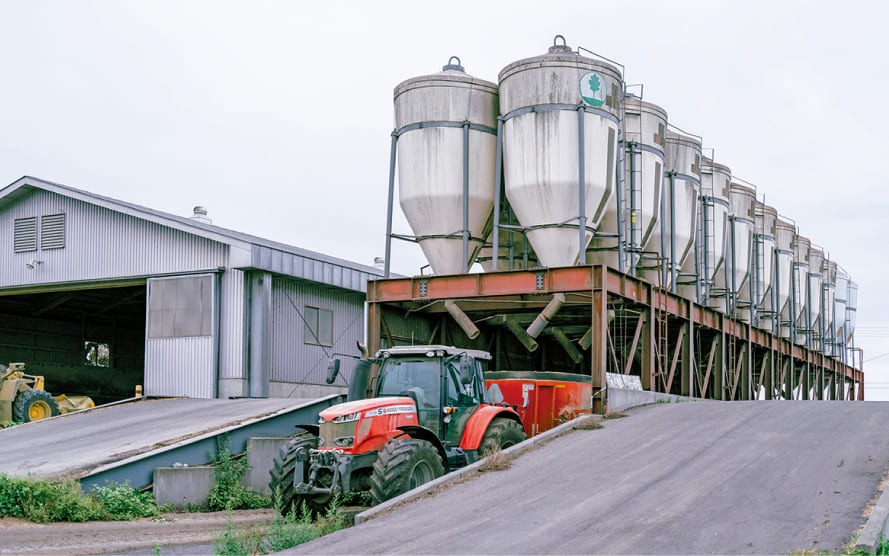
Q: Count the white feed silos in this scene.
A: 13